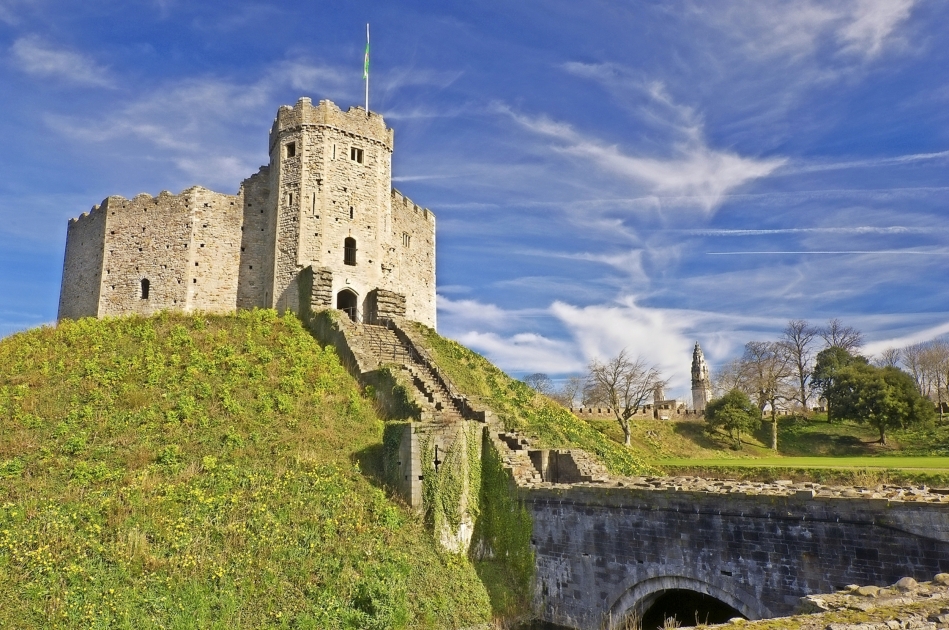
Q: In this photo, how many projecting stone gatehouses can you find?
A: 1